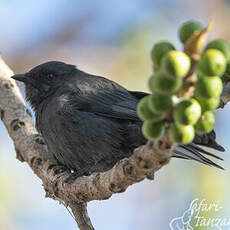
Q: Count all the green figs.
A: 14